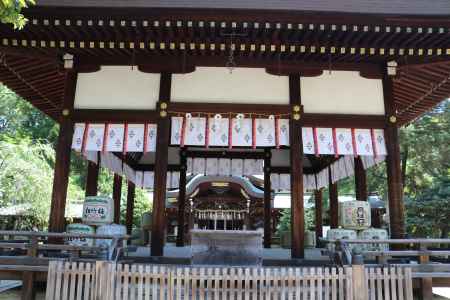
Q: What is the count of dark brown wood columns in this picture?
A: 12